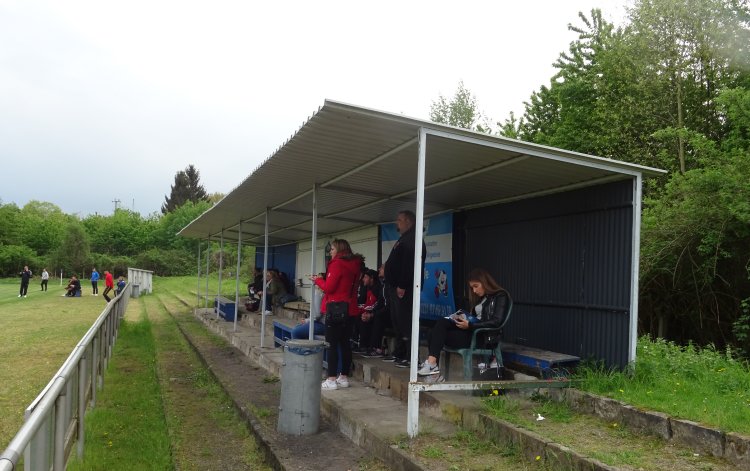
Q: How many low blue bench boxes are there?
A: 3